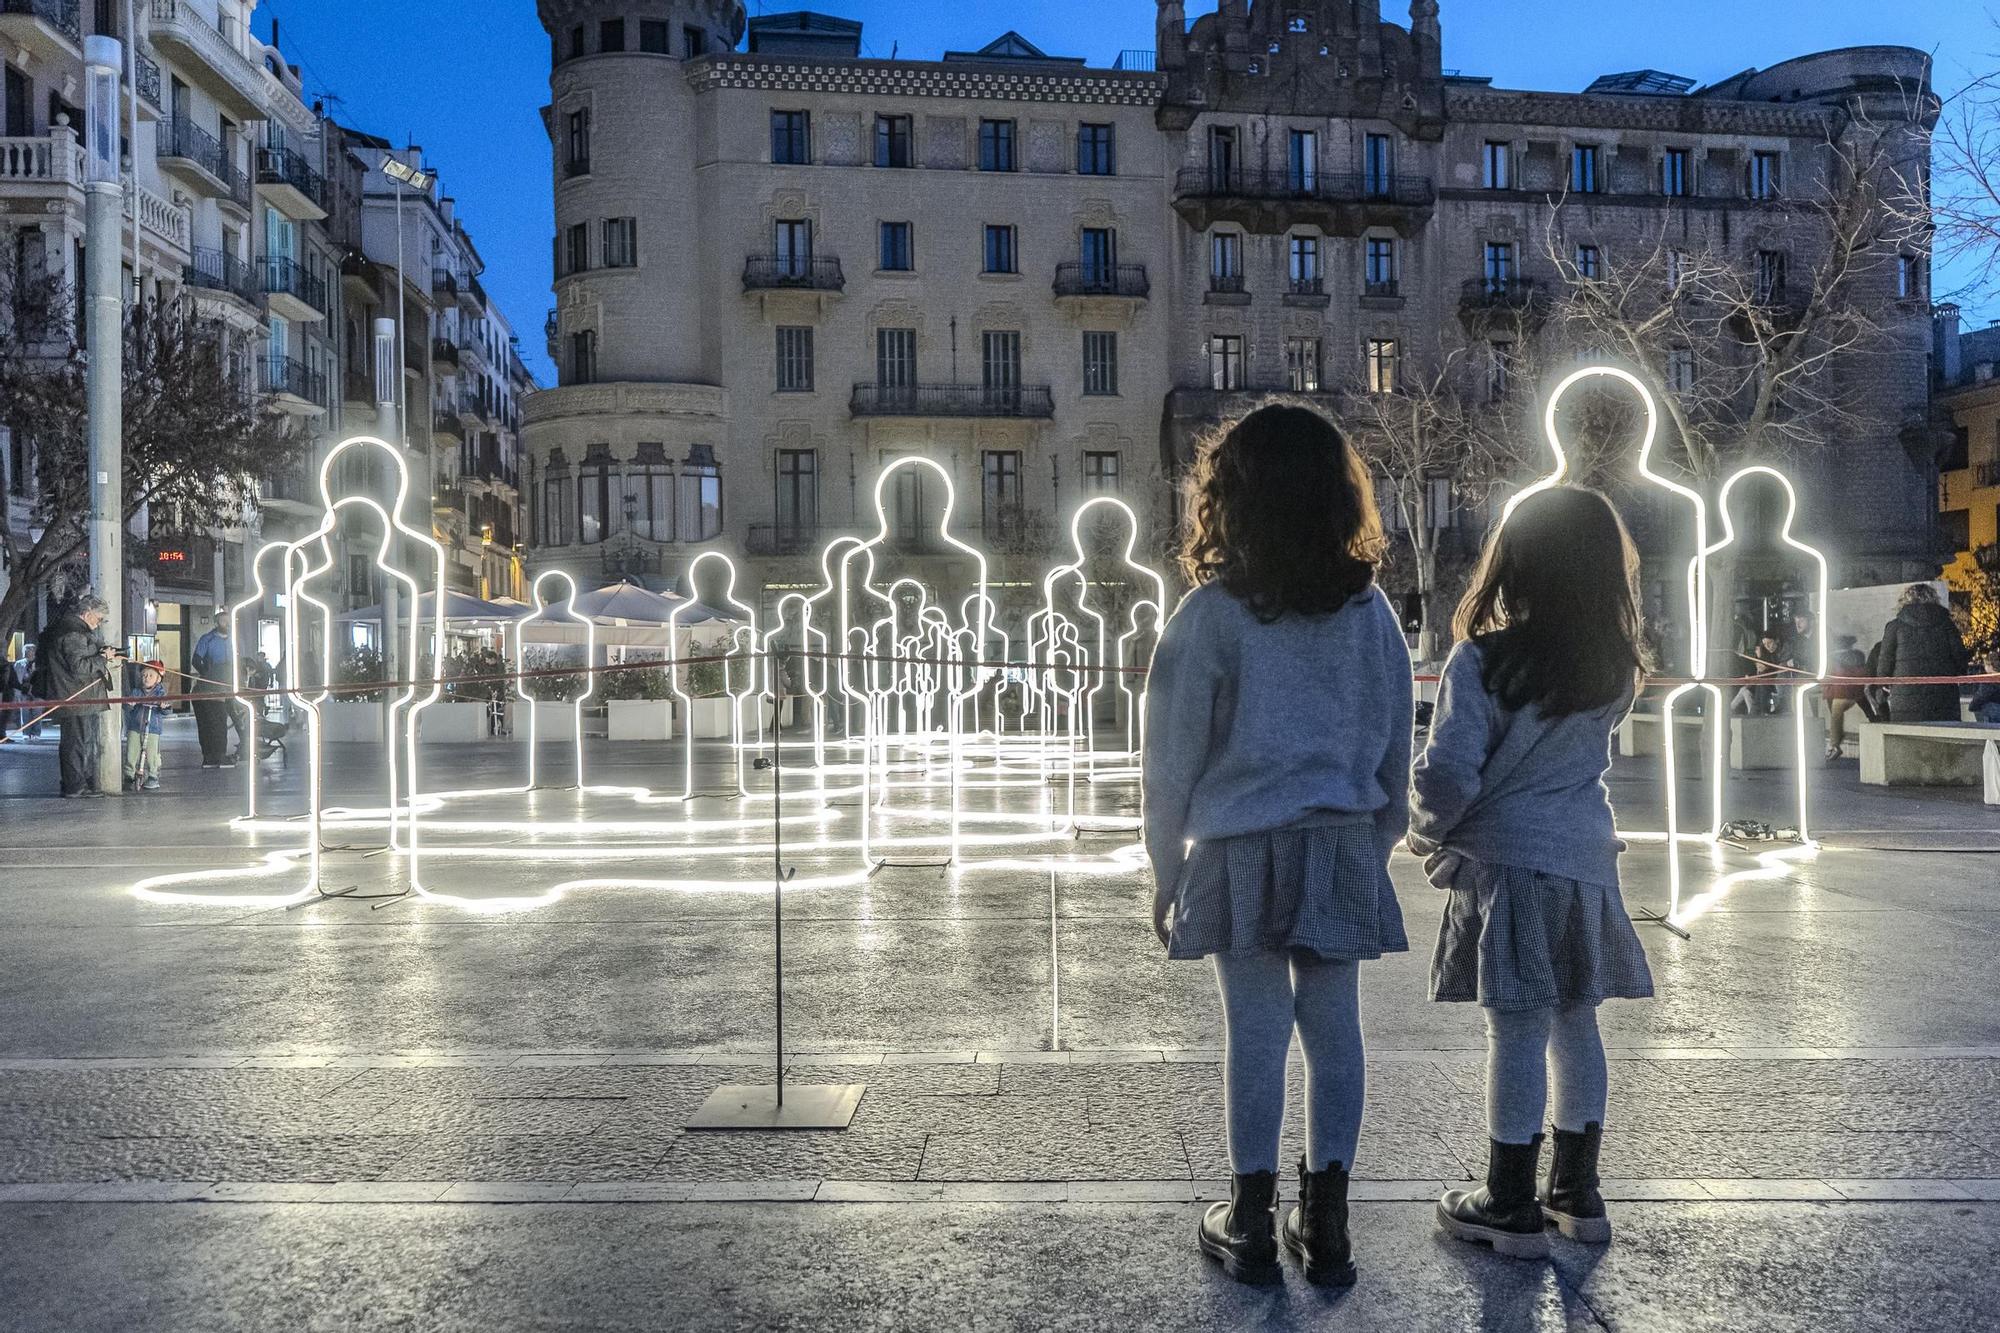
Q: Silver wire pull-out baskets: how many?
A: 0